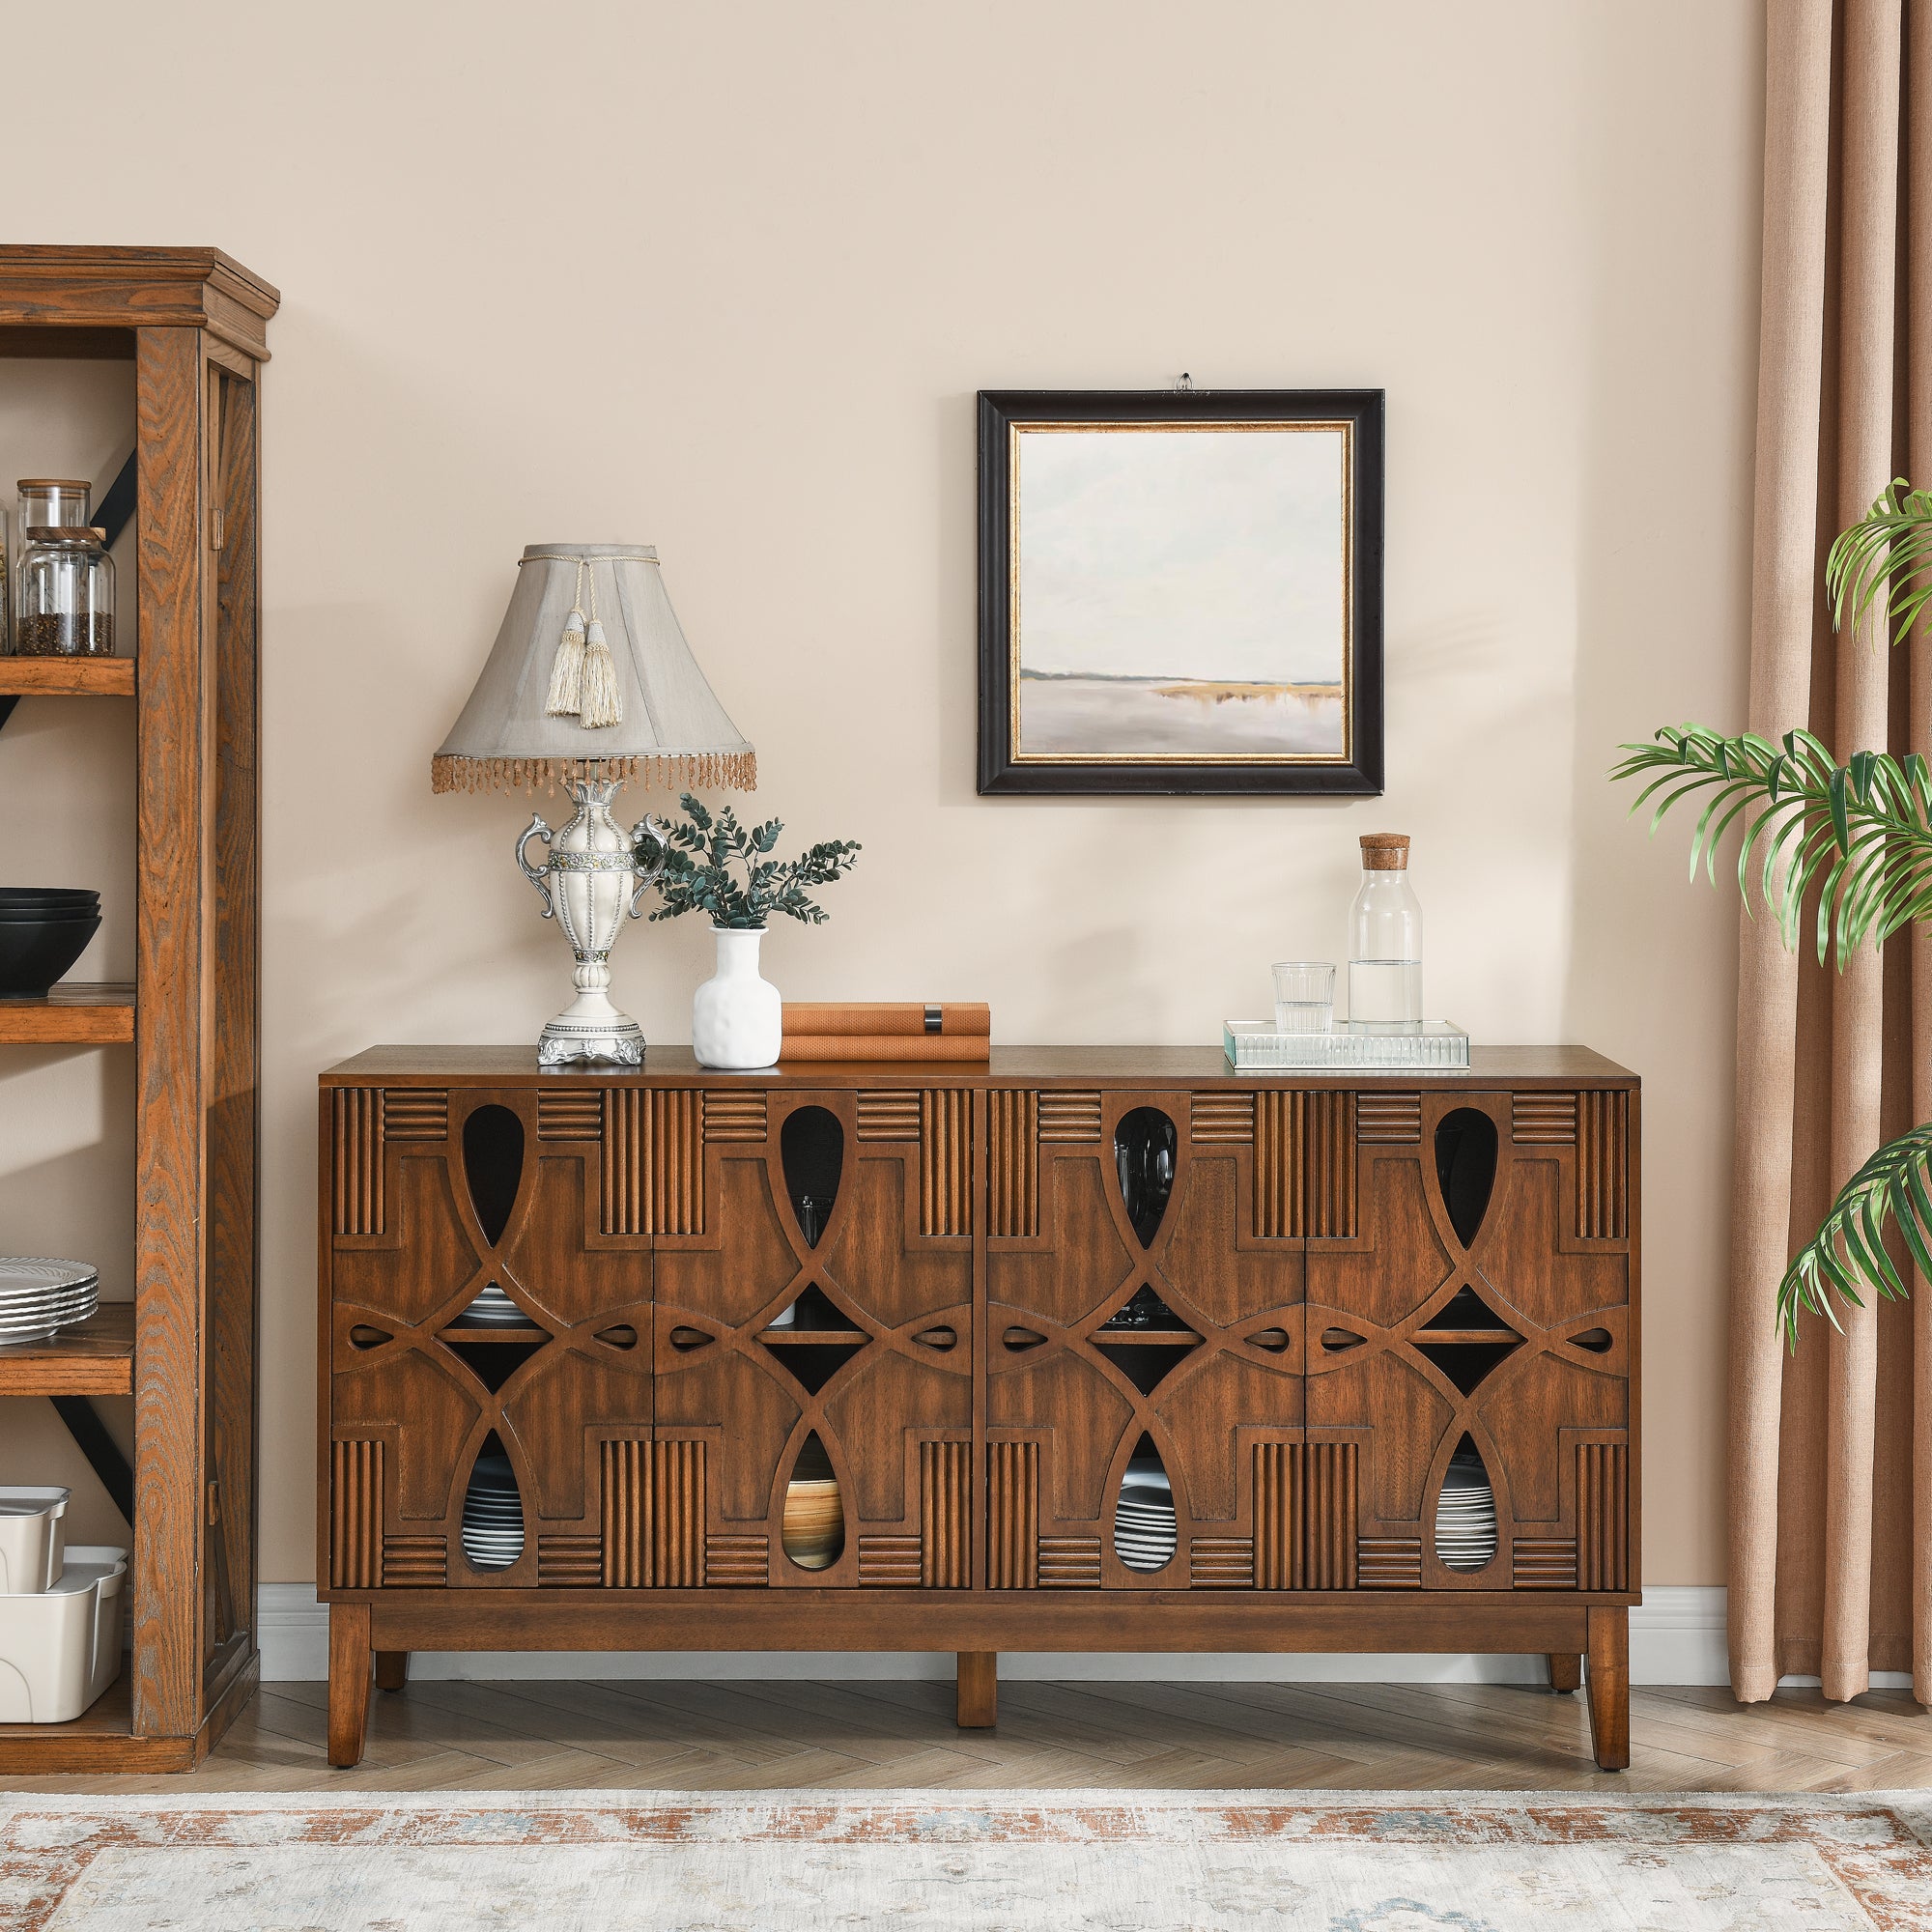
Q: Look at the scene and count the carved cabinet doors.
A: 4